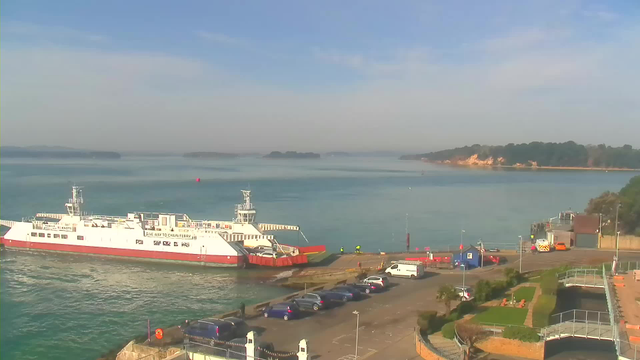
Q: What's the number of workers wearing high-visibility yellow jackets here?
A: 2